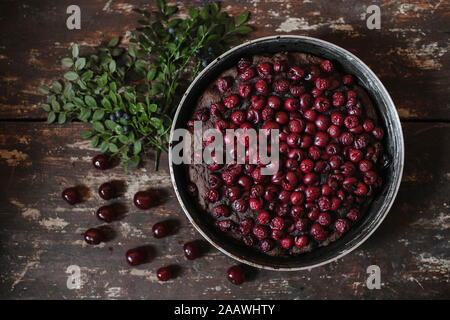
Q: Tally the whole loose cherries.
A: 11